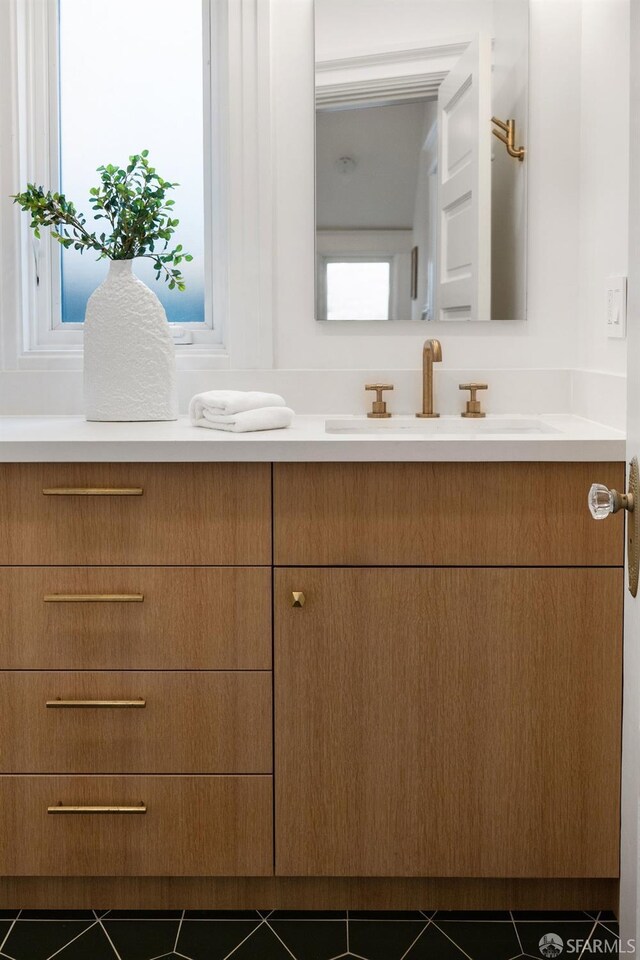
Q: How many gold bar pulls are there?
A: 4